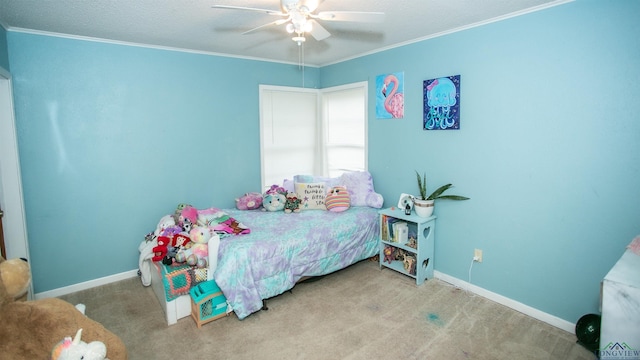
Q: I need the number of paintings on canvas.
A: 2